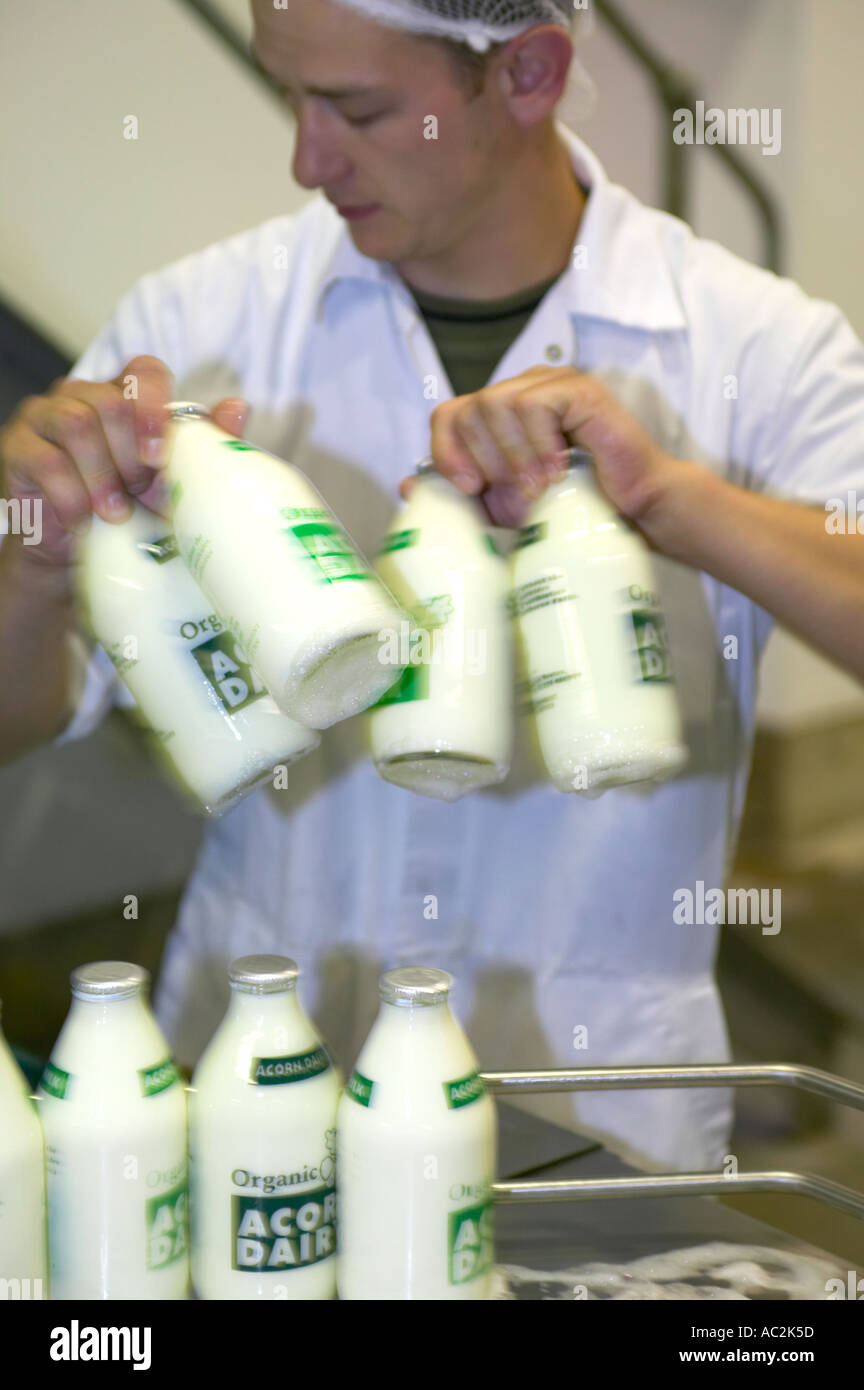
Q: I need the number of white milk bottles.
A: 8